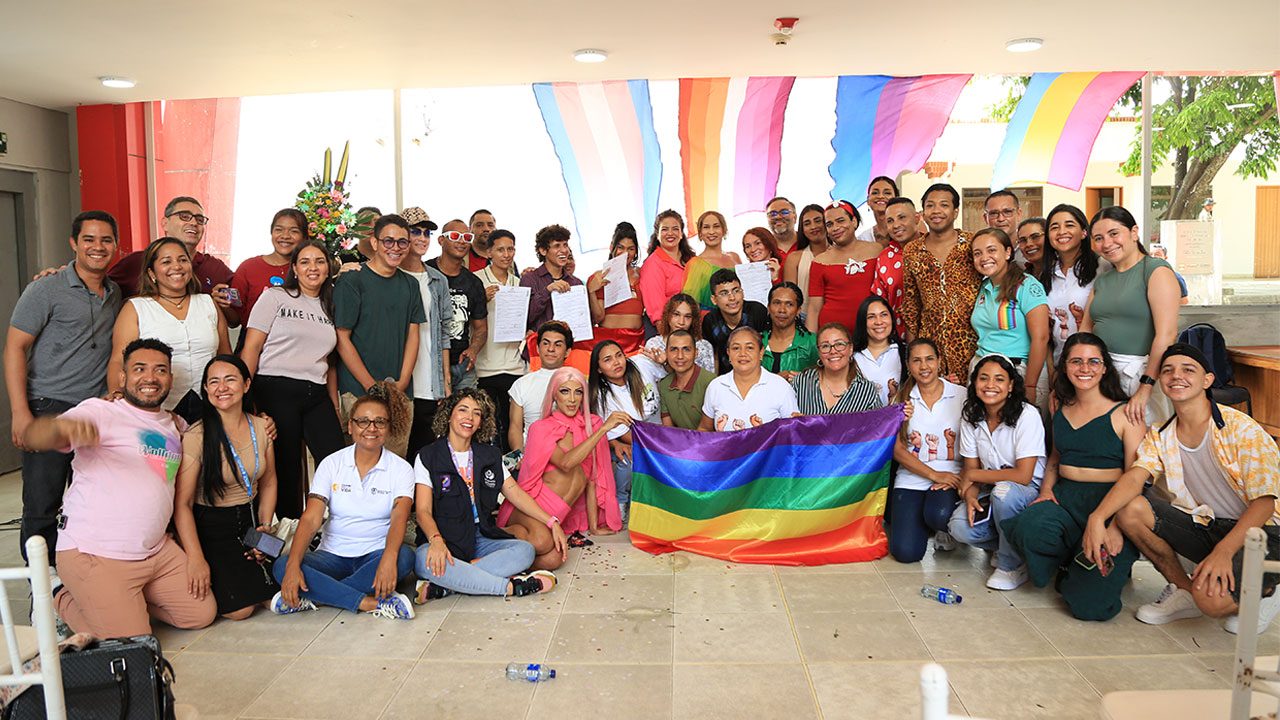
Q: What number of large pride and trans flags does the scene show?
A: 5